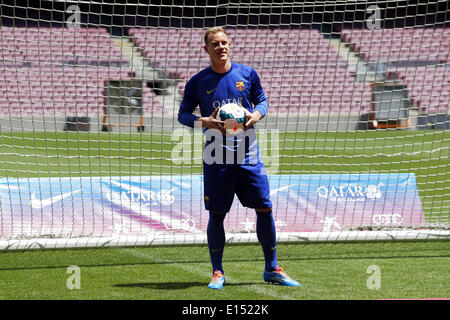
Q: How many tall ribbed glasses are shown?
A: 0